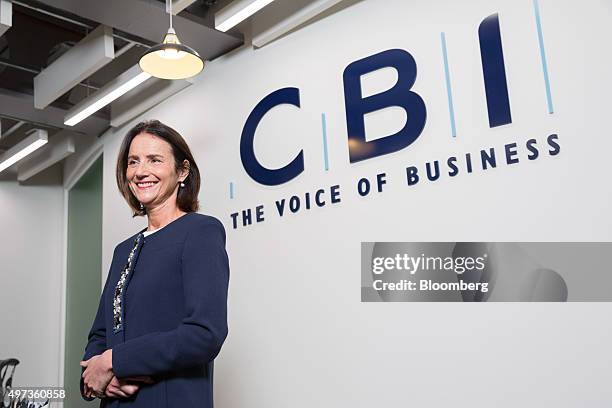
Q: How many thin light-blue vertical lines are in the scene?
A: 4